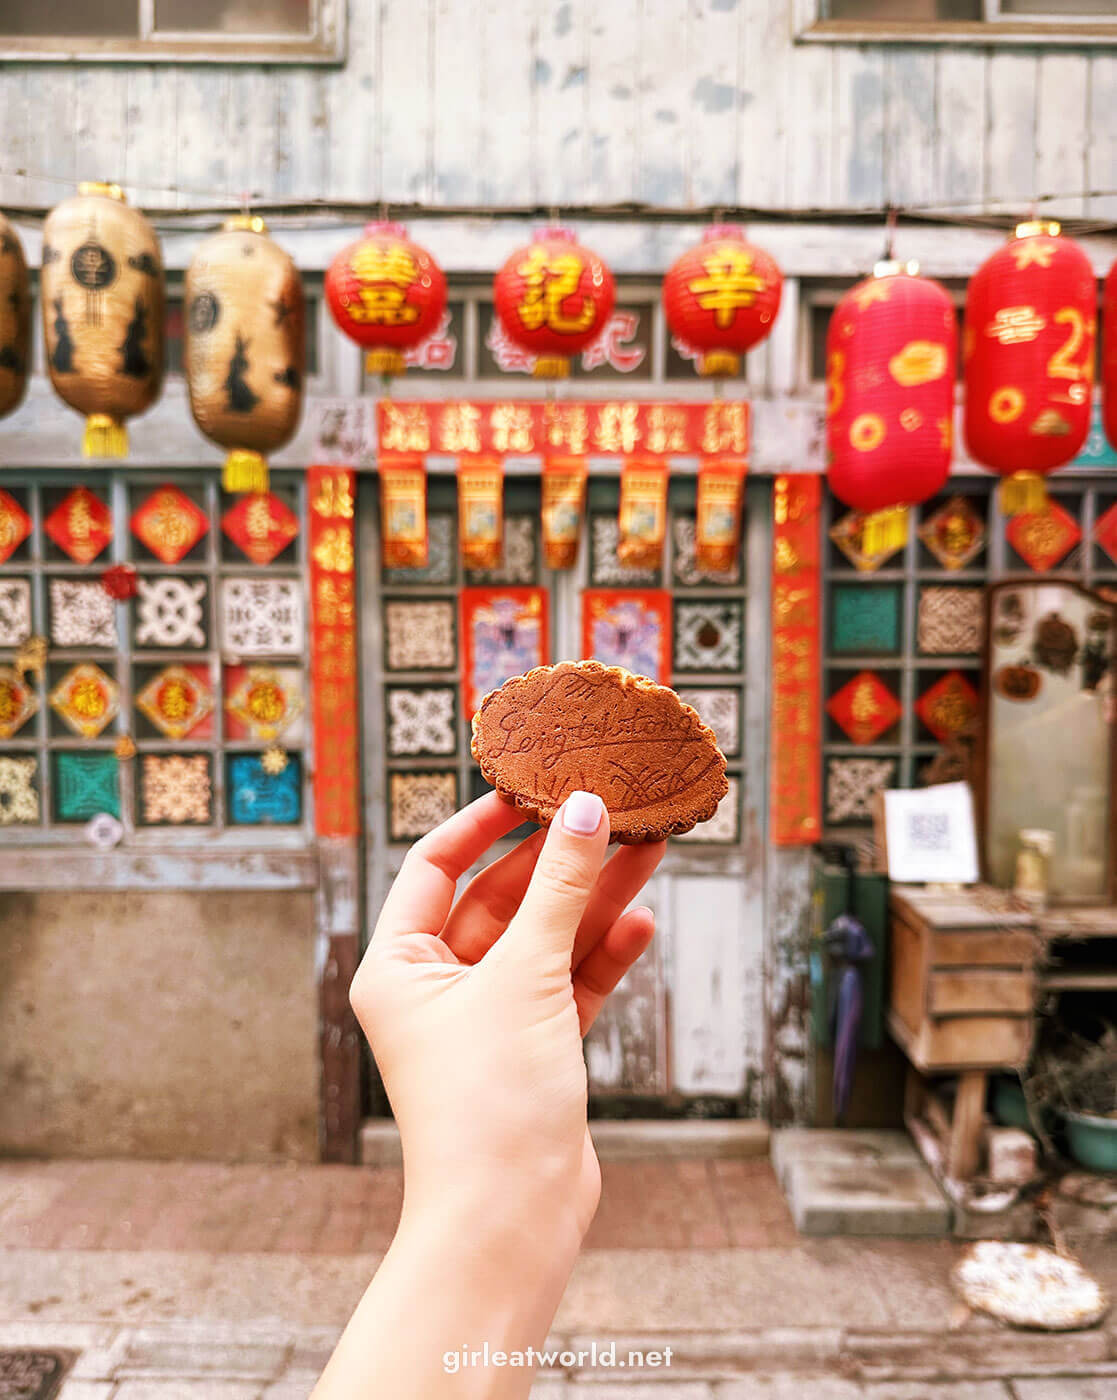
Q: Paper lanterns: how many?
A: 9